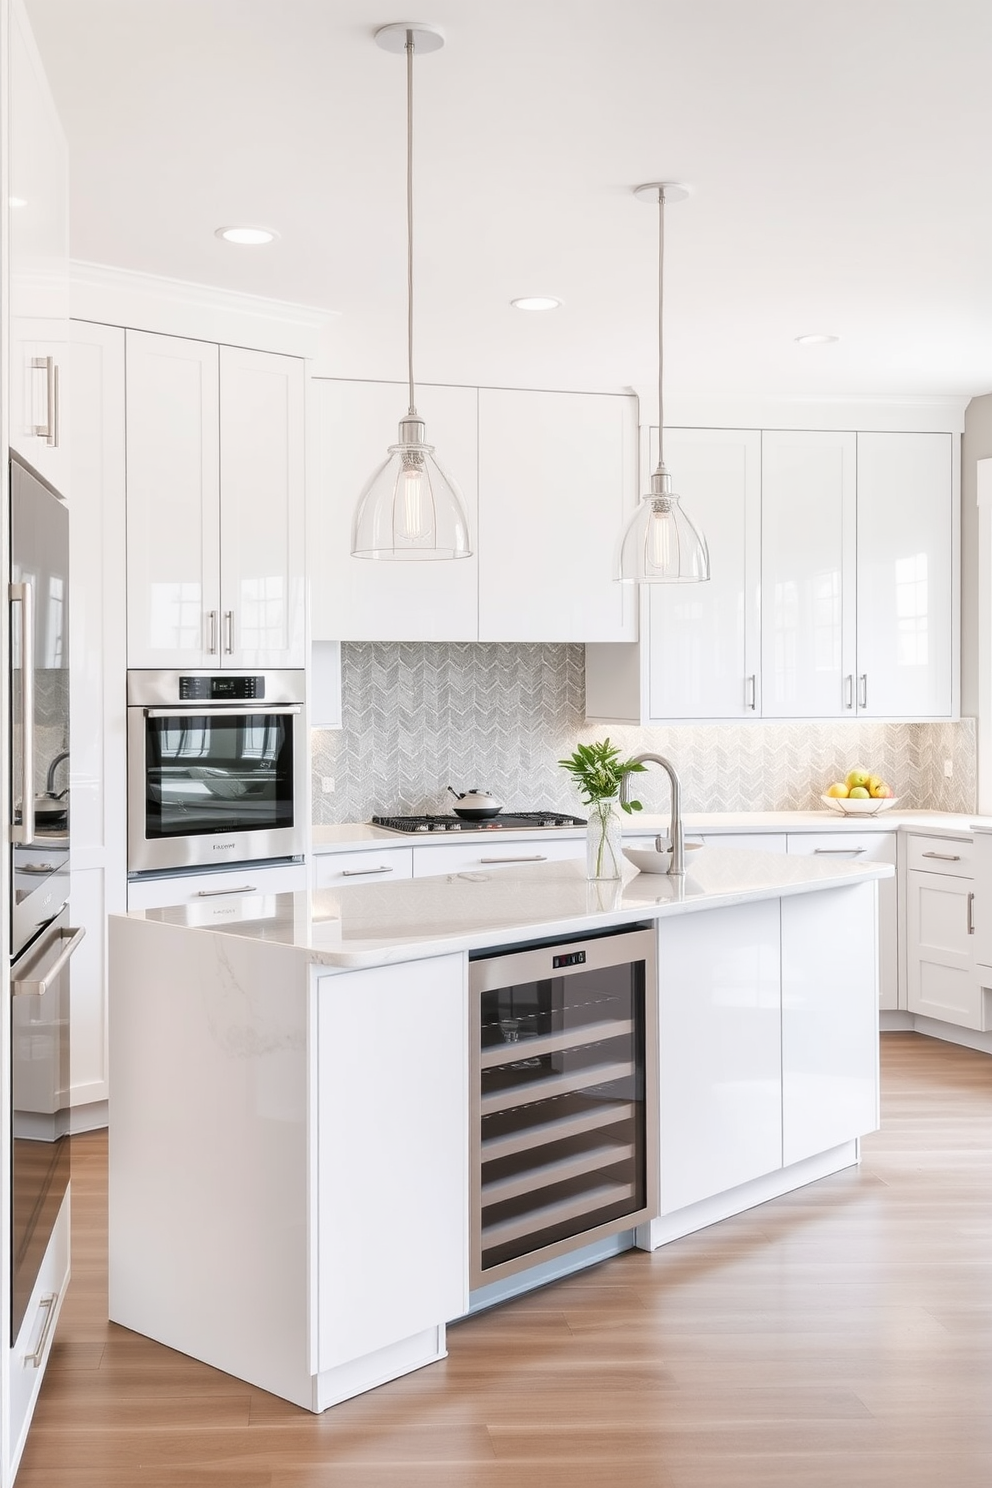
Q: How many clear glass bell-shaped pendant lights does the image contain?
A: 2